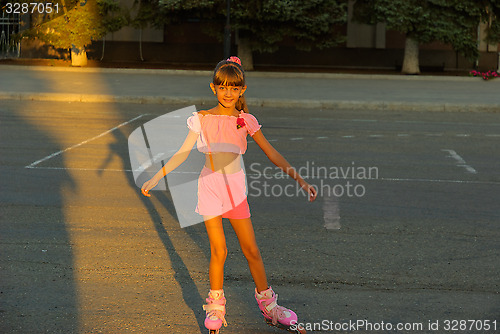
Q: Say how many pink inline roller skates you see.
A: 2